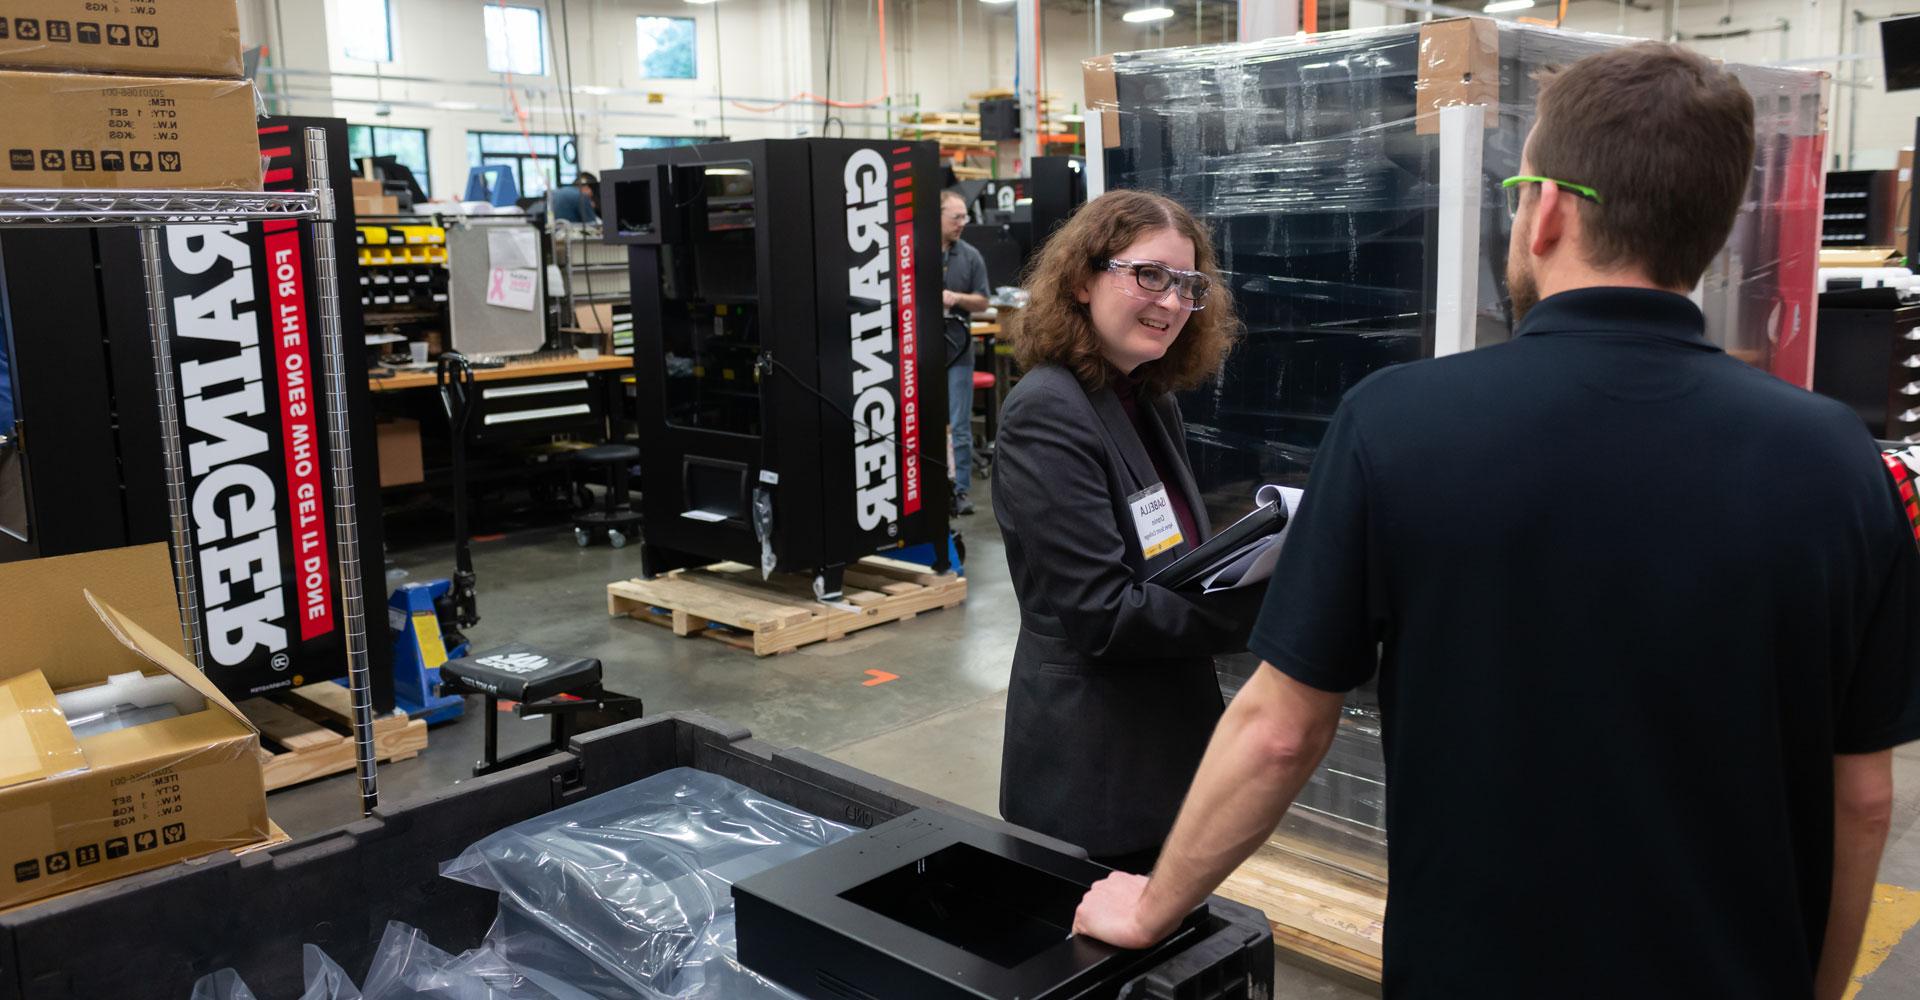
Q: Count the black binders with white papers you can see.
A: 1